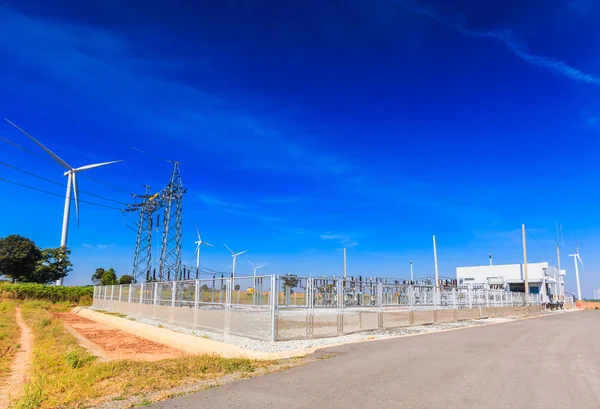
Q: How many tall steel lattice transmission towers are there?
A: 2